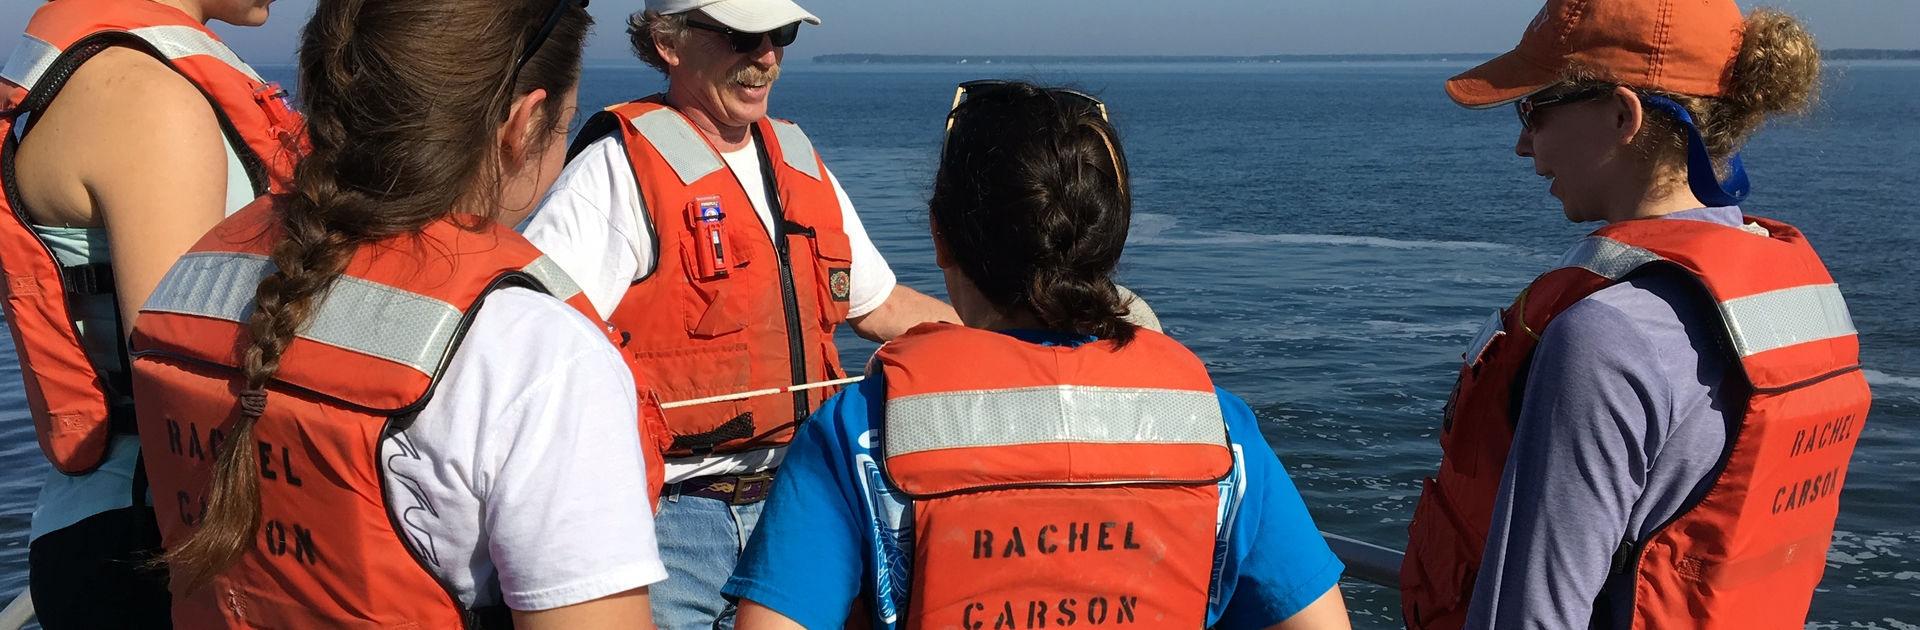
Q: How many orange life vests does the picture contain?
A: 5